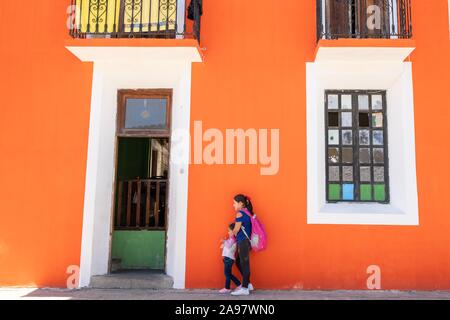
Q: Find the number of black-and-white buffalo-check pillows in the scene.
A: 0